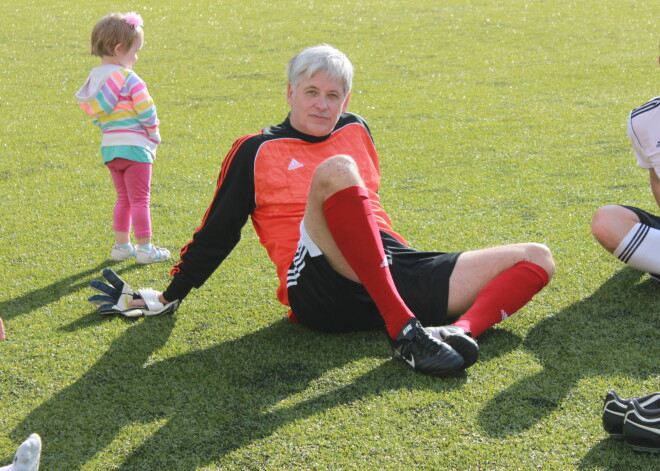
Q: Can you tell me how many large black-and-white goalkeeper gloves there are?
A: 1